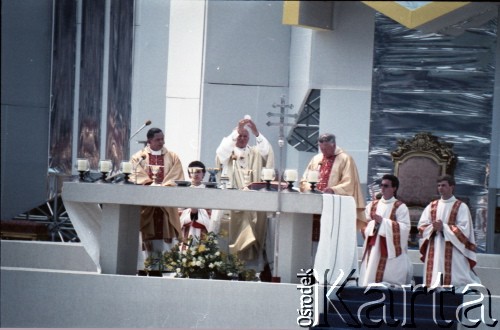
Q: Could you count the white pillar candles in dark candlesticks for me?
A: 6